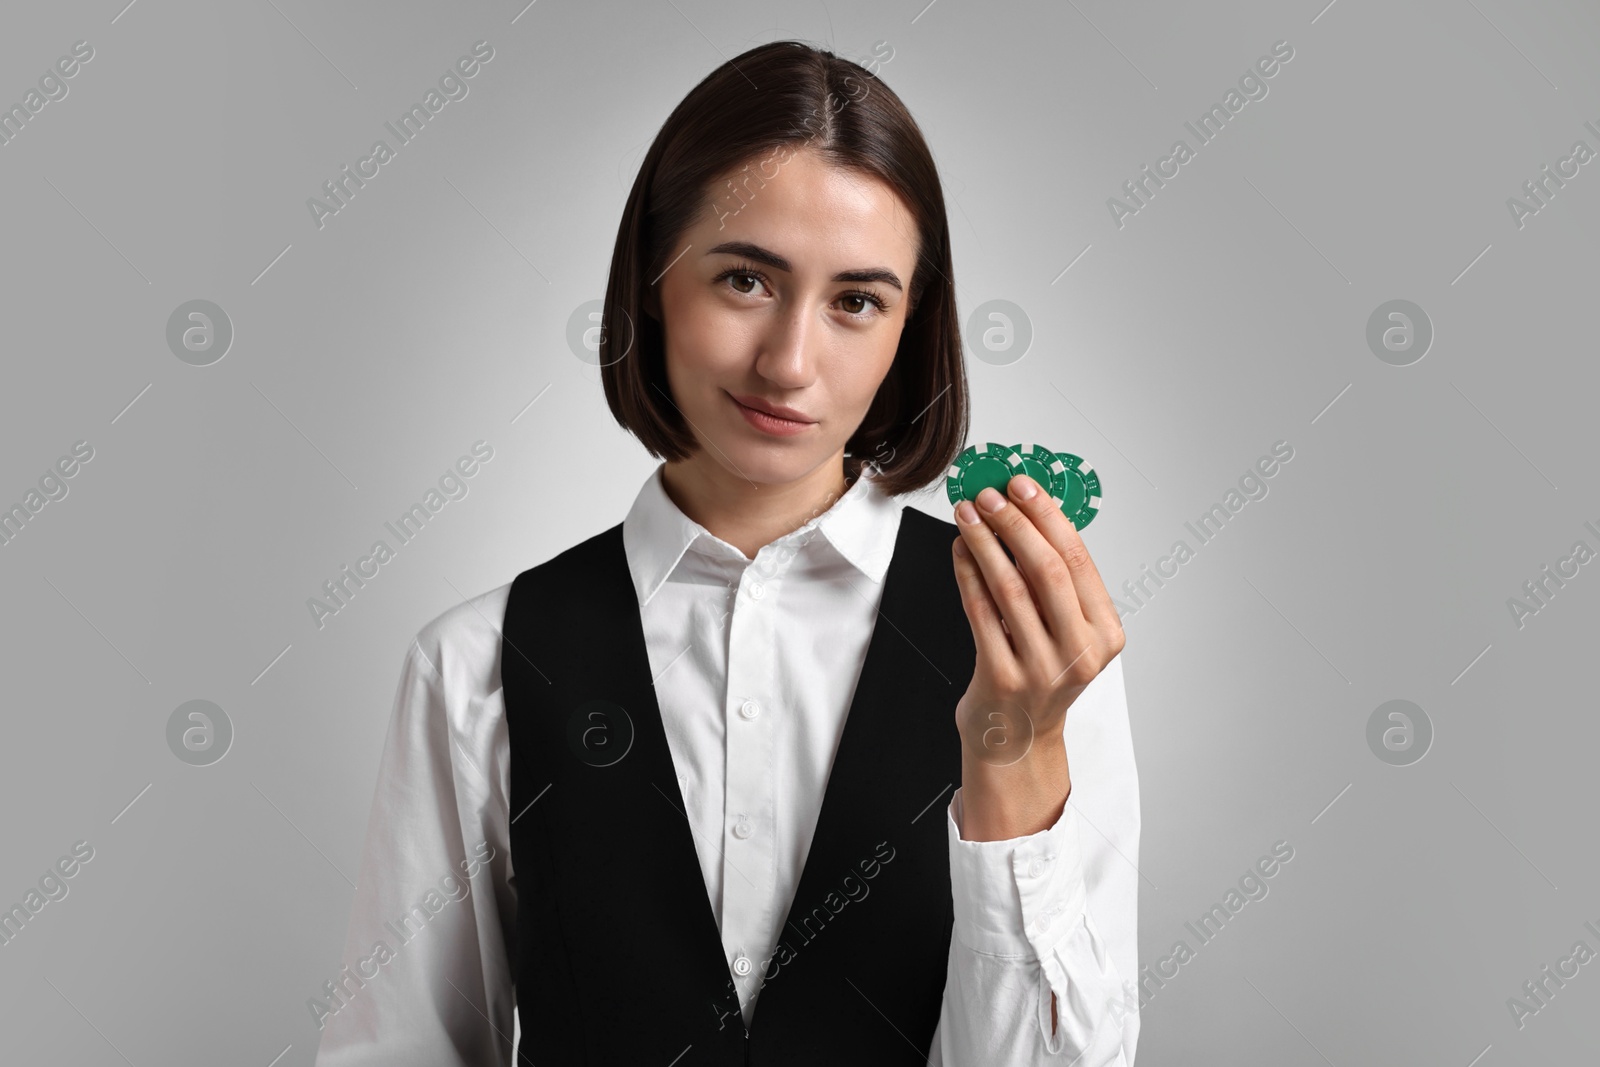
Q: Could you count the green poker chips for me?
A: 3